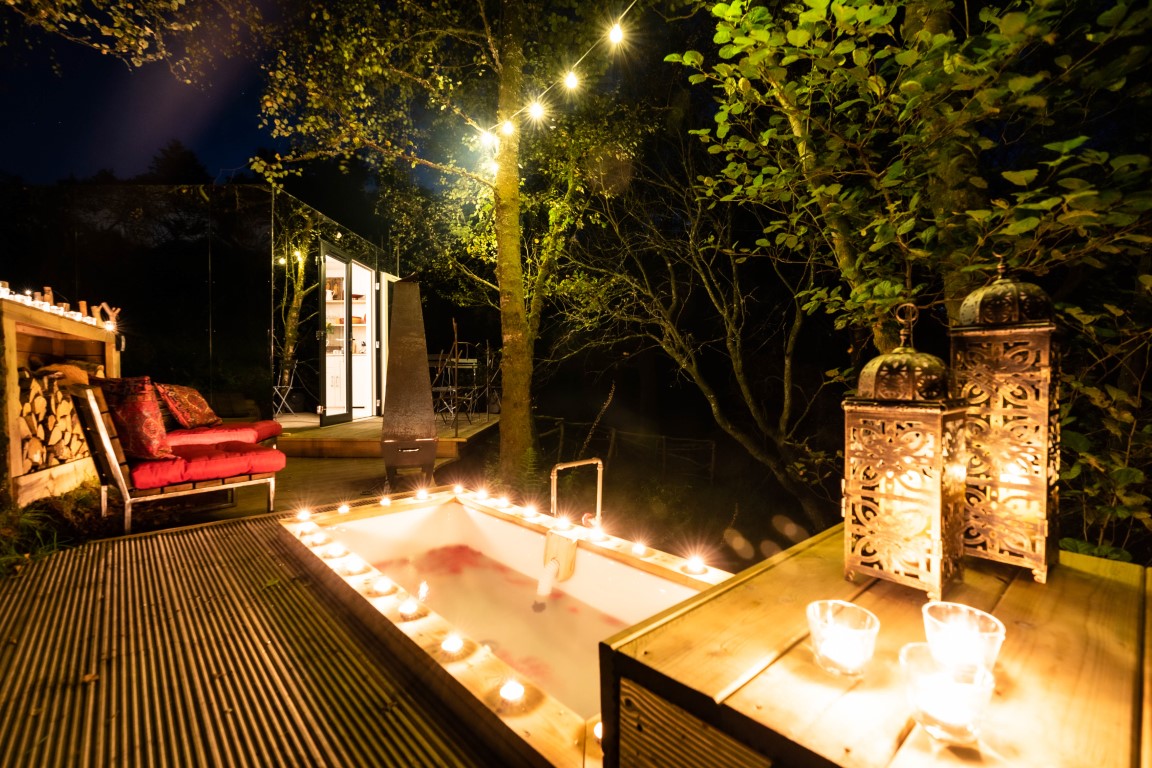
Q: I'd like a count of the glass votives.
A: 3